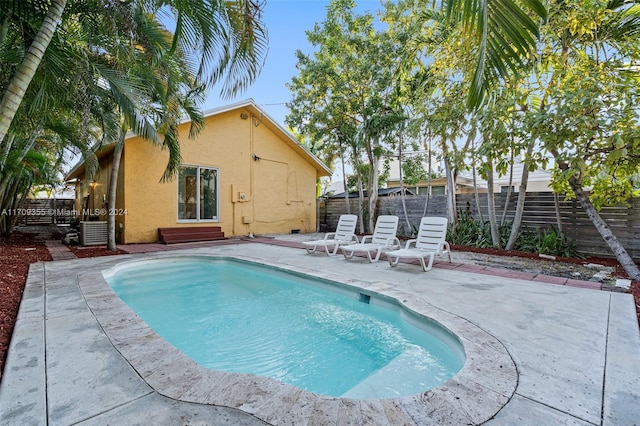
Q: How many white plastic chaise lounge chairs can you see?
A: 3